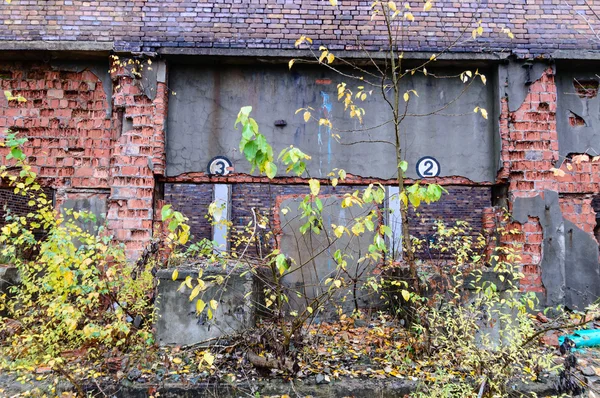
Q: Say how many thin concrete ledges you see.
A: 3